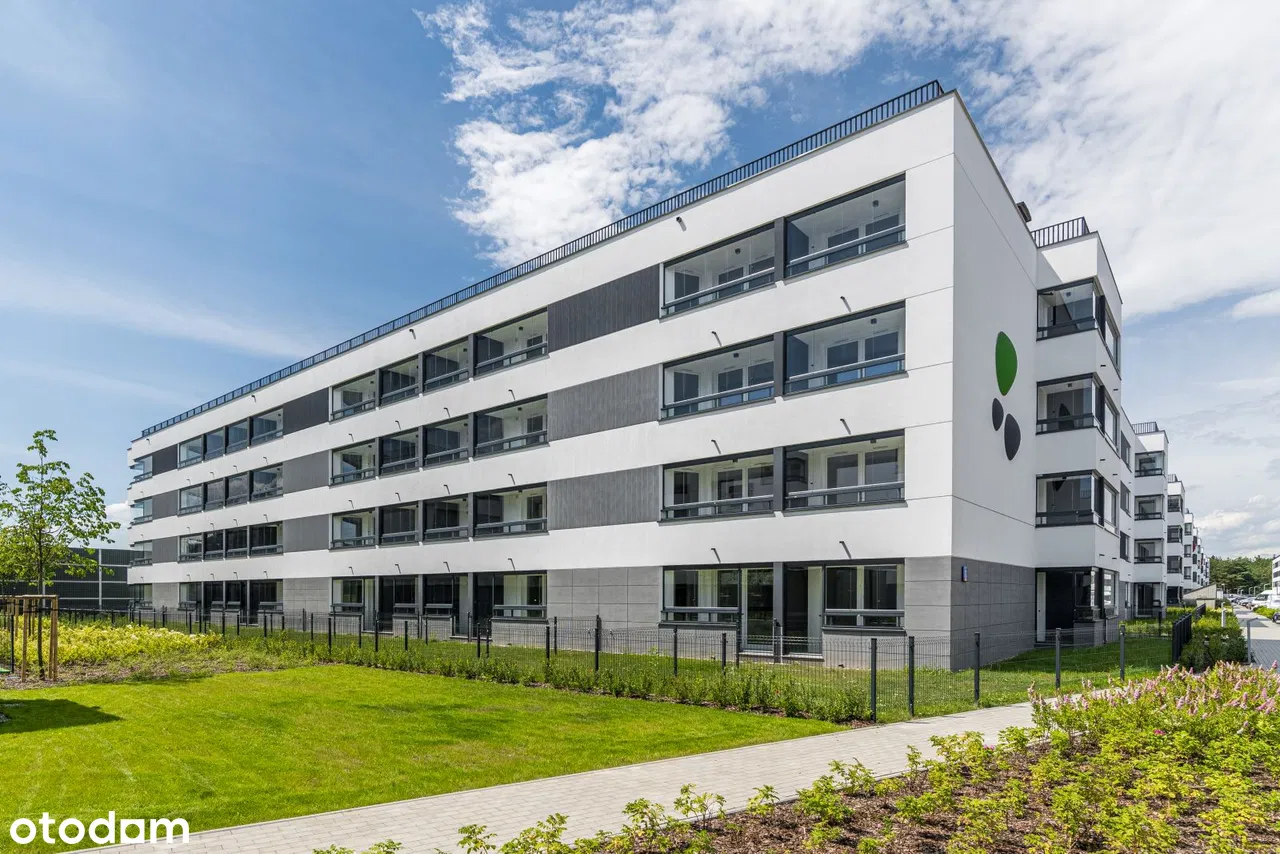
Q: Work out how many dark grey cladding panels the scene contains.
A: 9